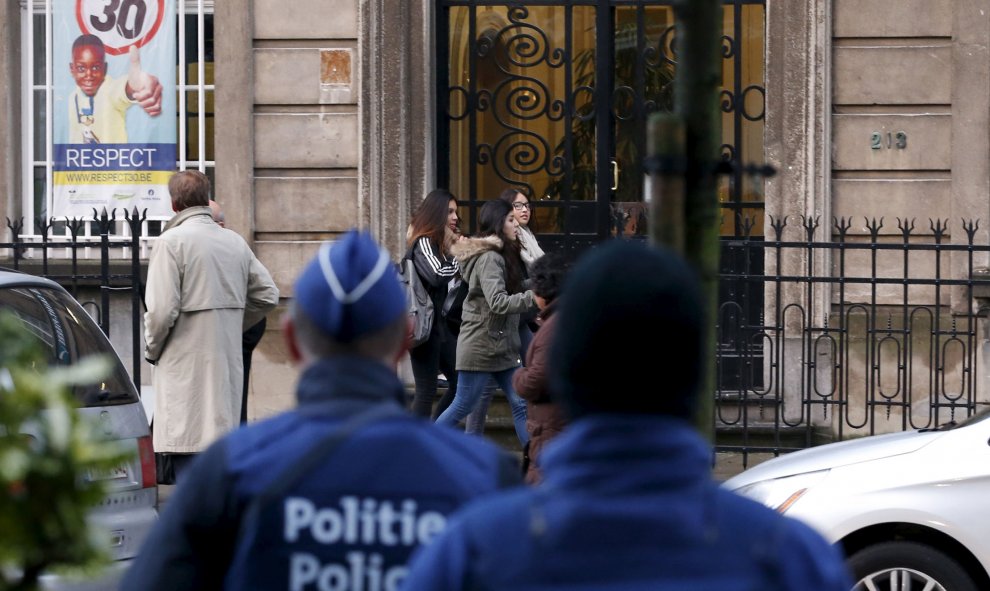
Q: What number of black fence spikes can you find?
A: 13